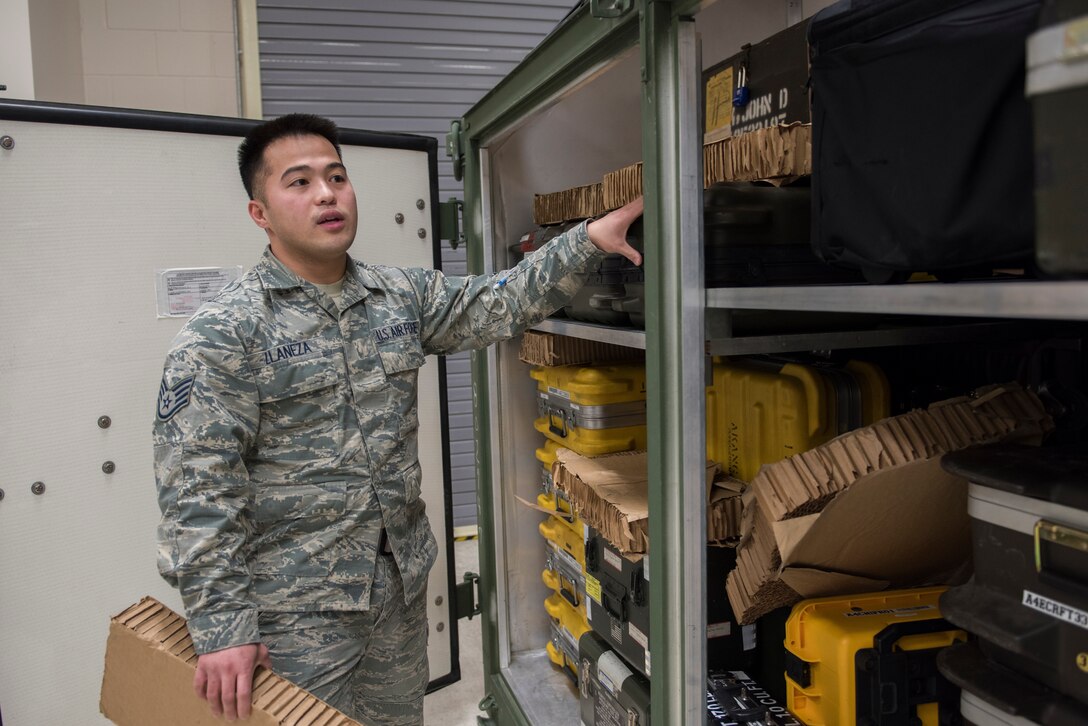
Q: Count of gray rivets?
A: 10